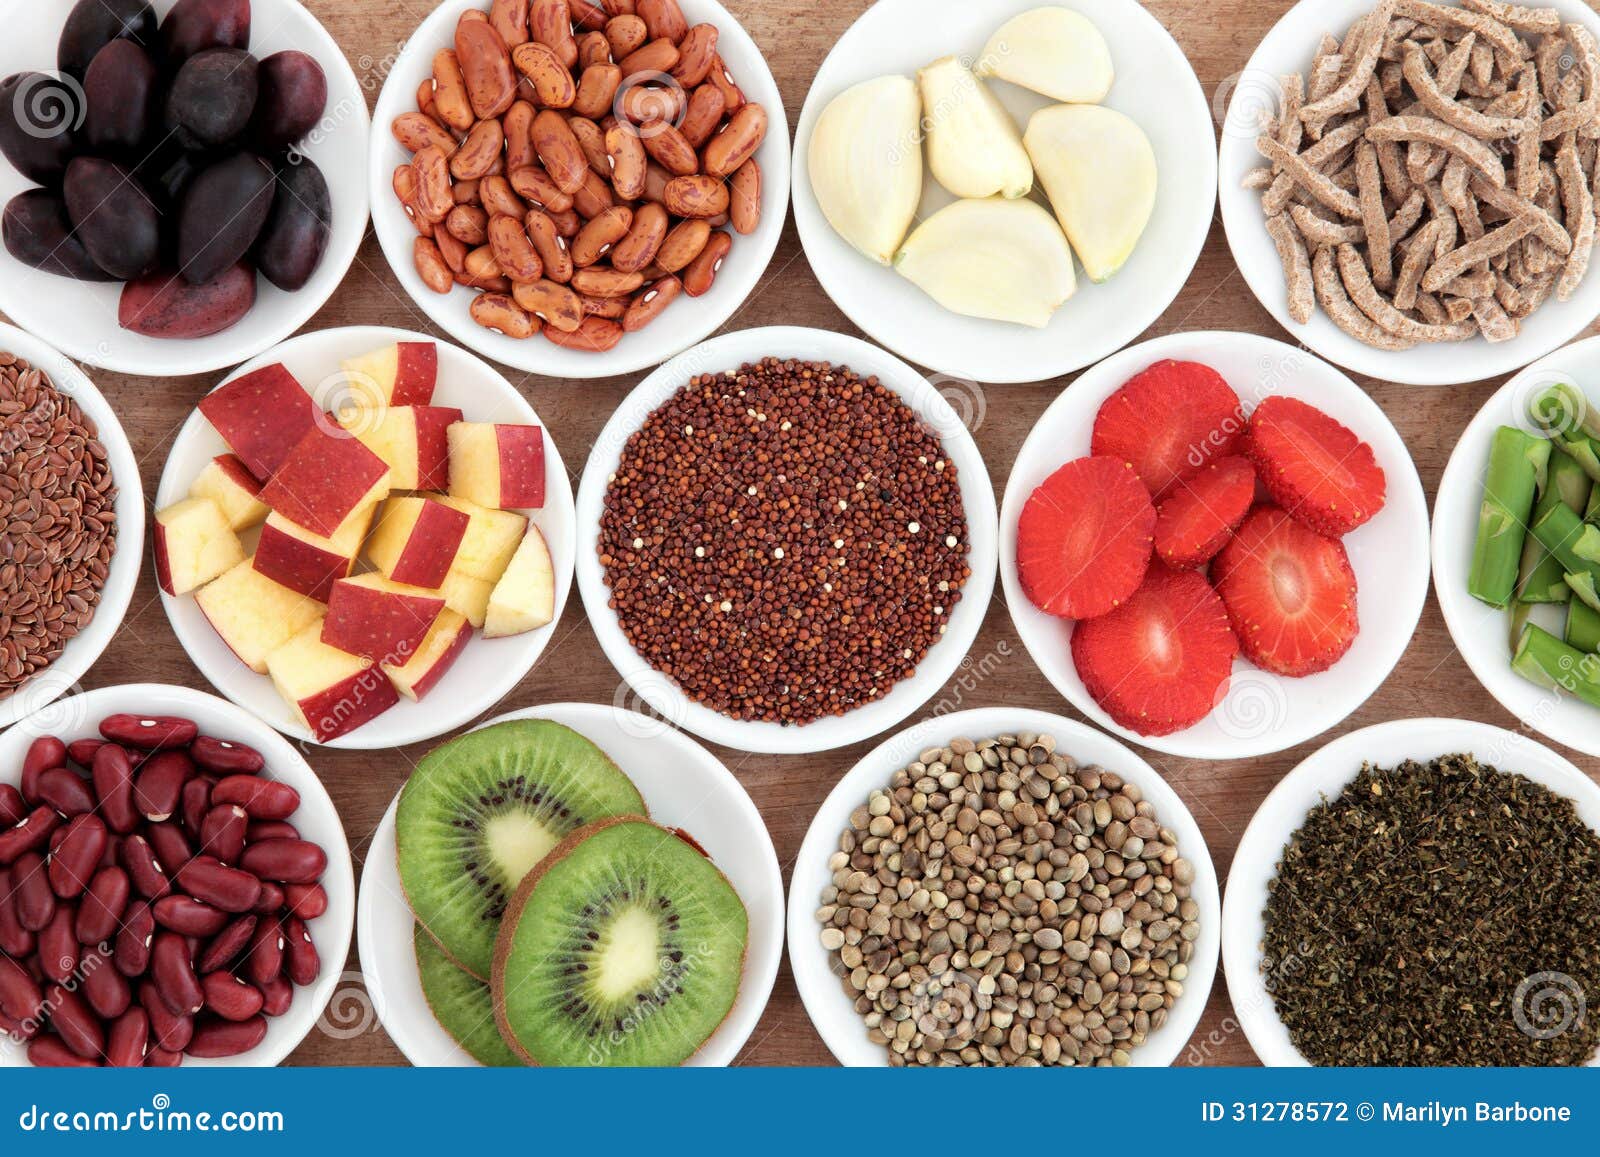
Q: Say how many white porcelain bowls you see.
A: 13